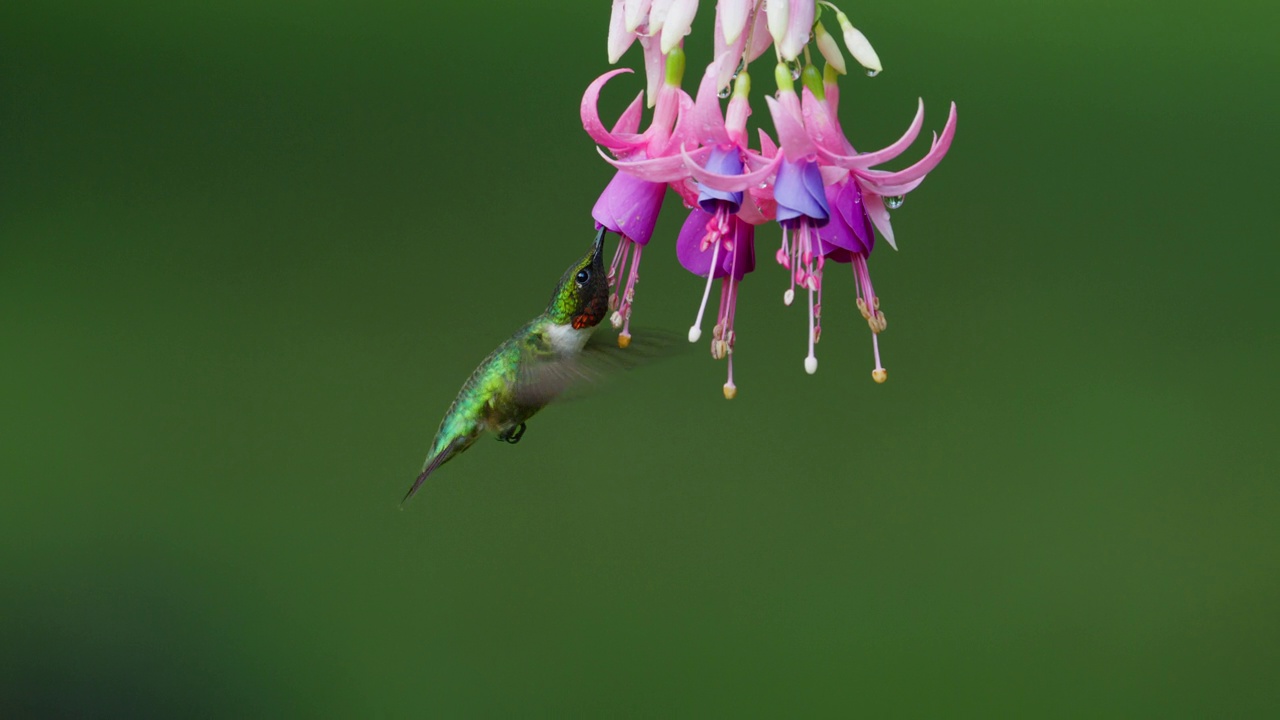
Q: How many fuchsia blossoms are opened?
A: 5